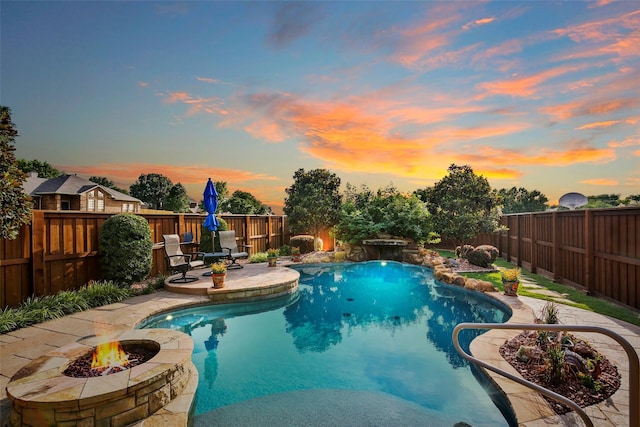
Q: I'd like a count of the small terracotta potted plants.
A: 4